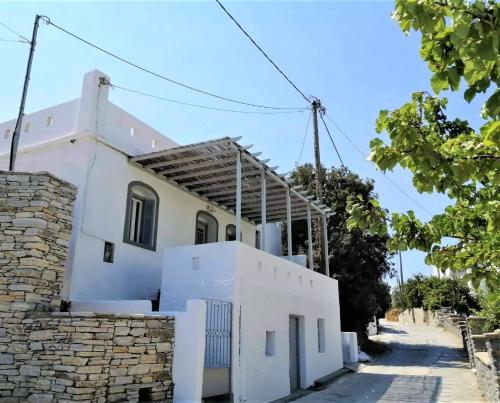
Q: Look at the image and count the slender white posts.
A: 5